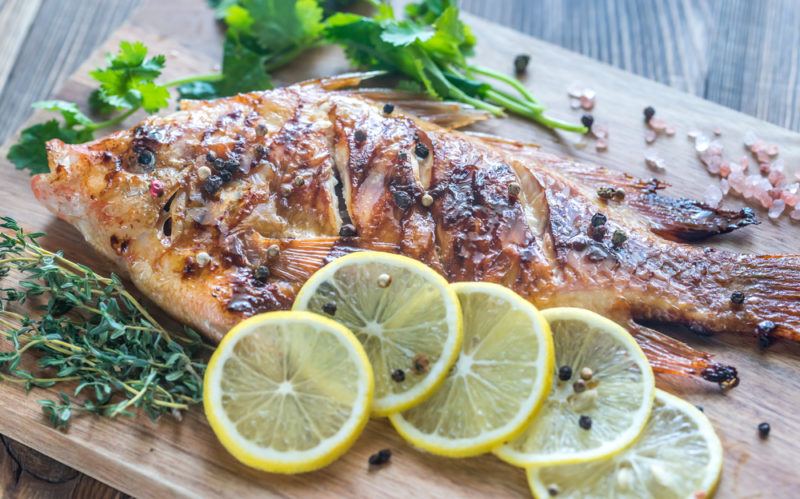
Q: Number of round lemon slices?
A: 5